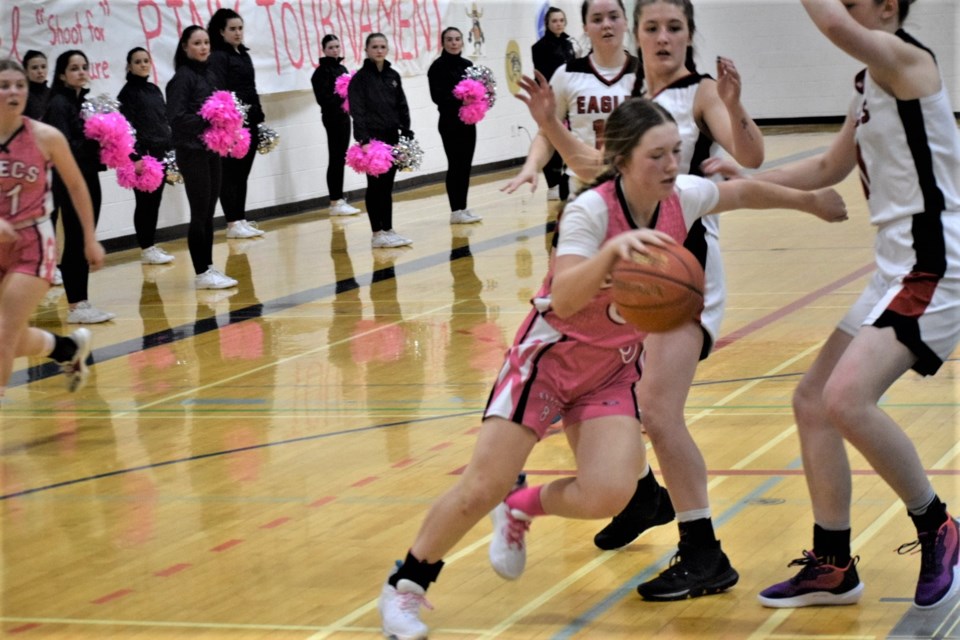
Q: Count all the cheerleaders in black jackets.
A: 9